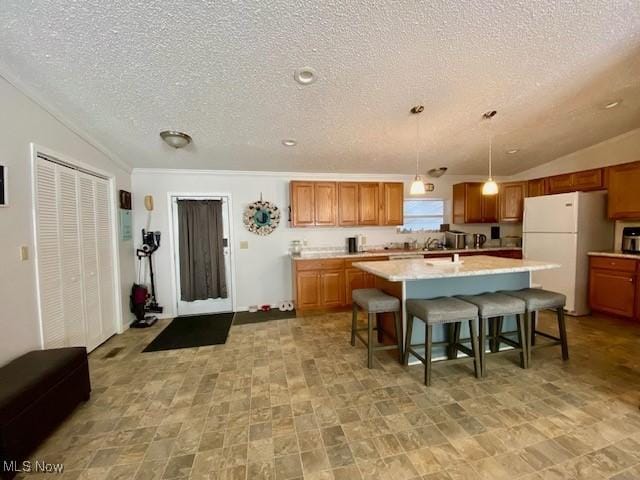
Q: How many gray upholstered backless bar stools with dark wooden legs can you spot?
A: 4